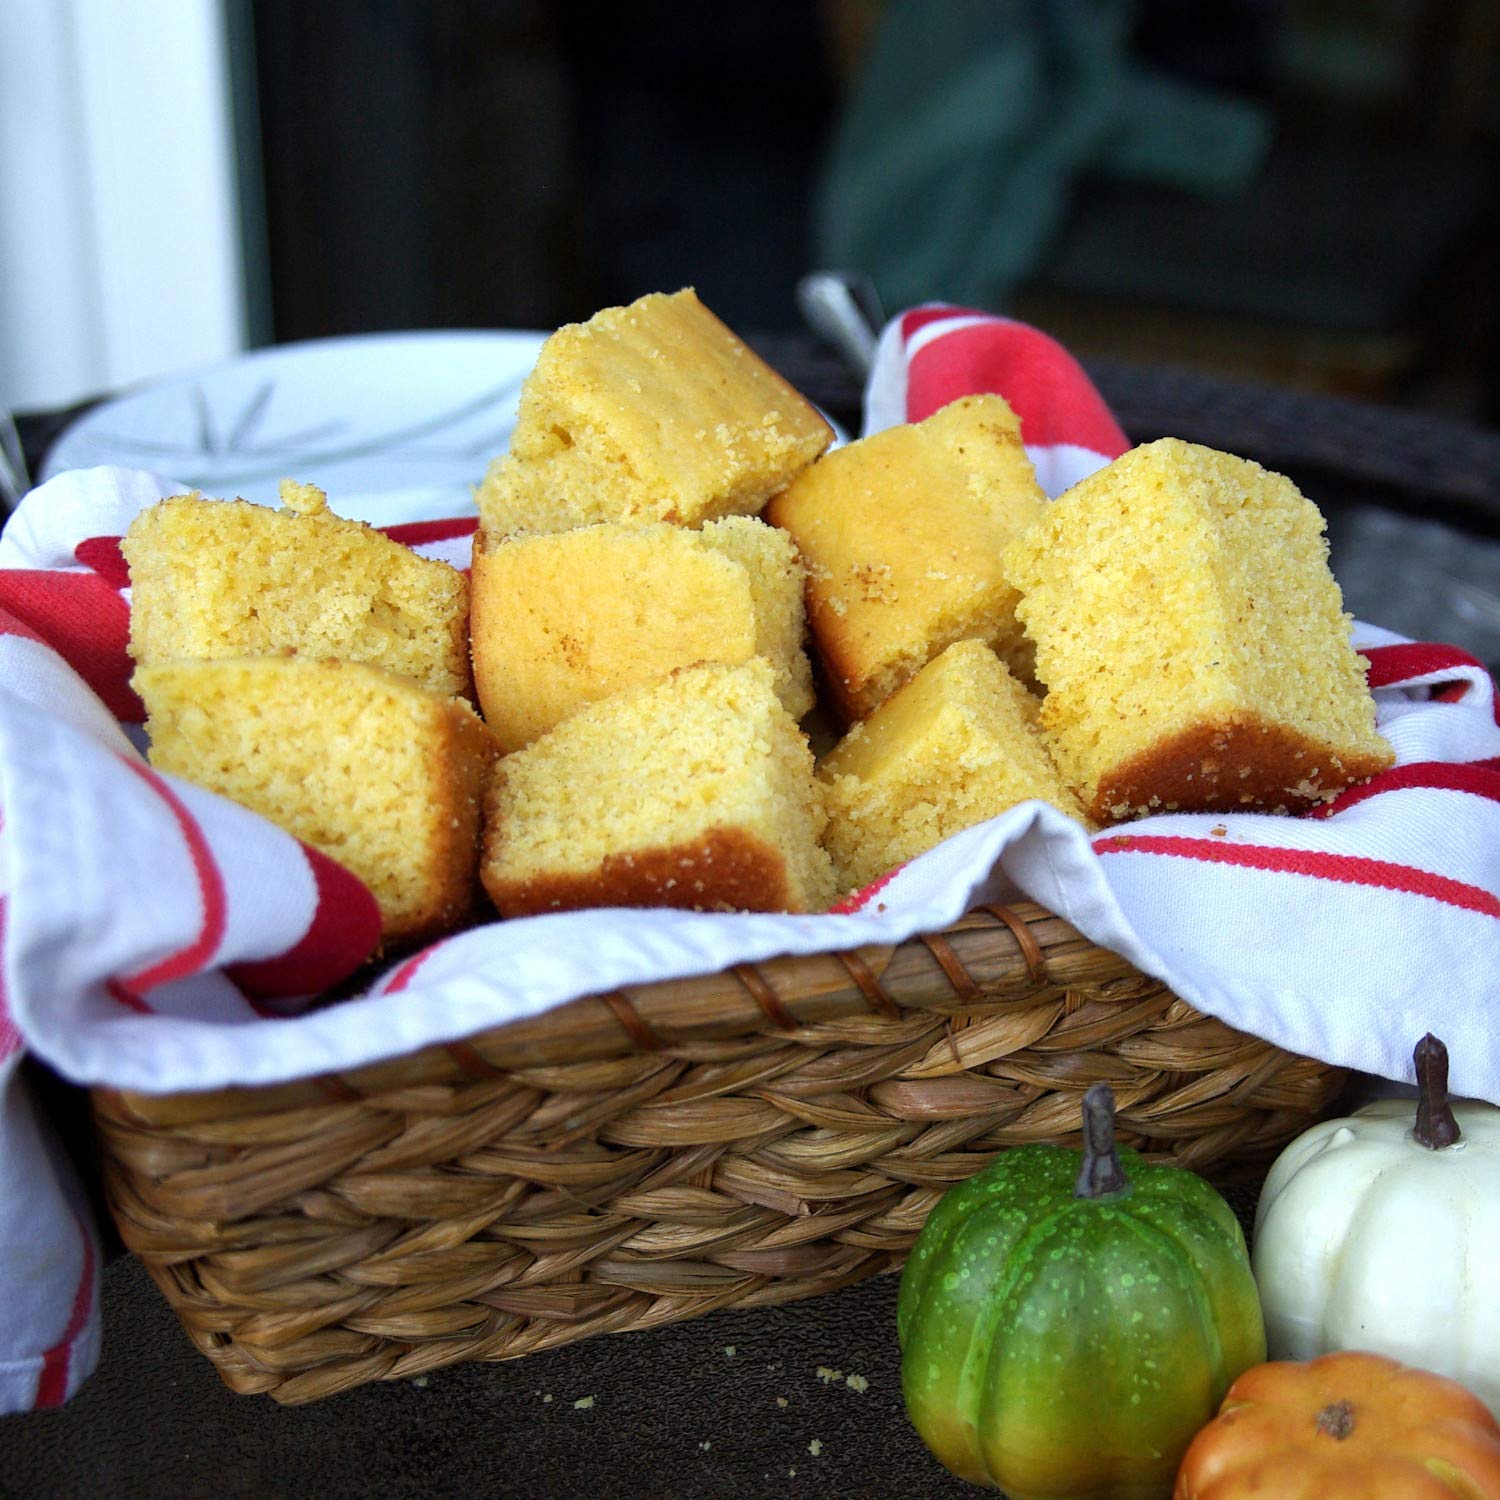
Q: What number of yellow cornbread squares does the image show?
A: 8